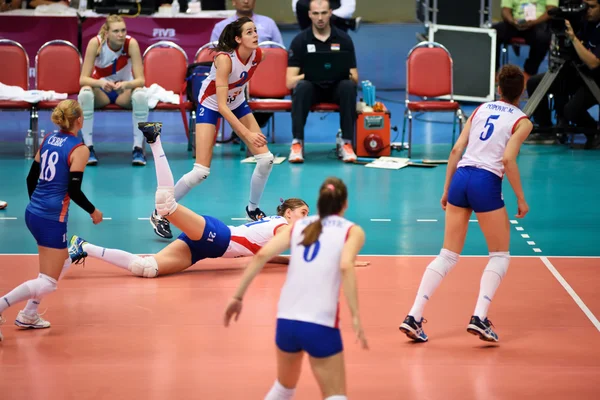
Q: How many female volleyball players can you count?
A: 6